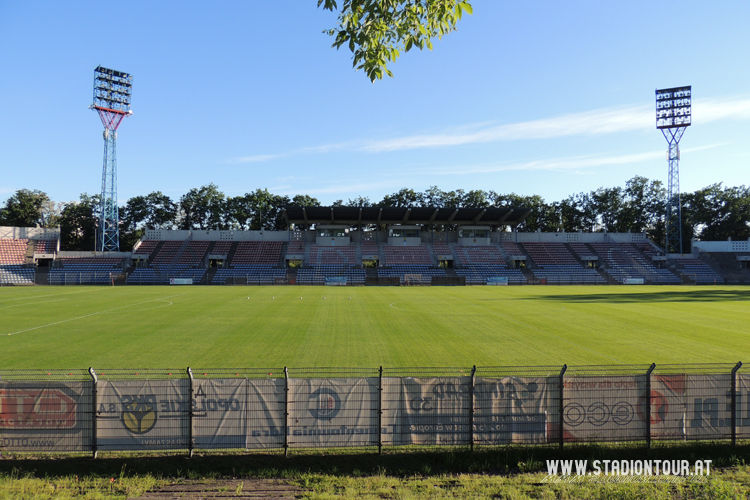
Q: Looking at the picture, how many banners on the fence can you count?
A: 6